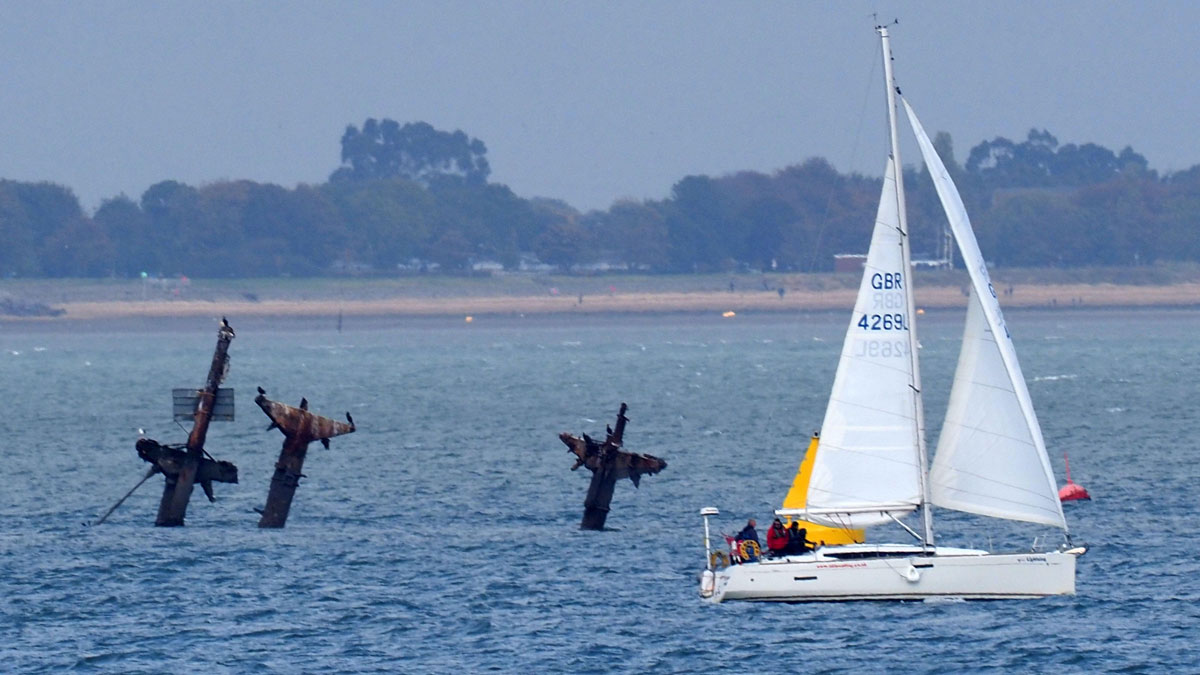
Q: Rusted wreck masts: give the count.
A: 3